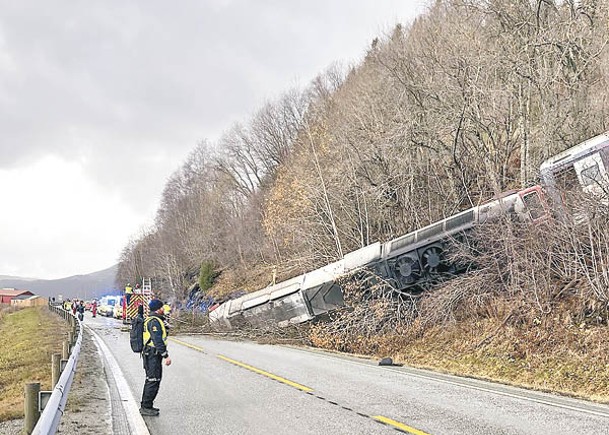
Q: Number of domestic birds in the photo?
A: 0